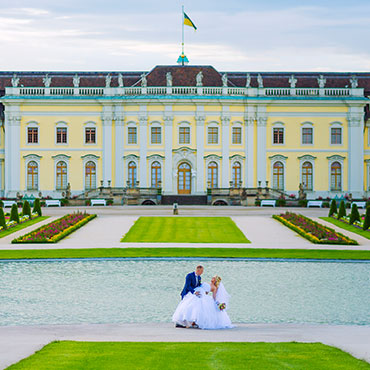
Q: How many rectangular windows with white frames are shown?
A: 11